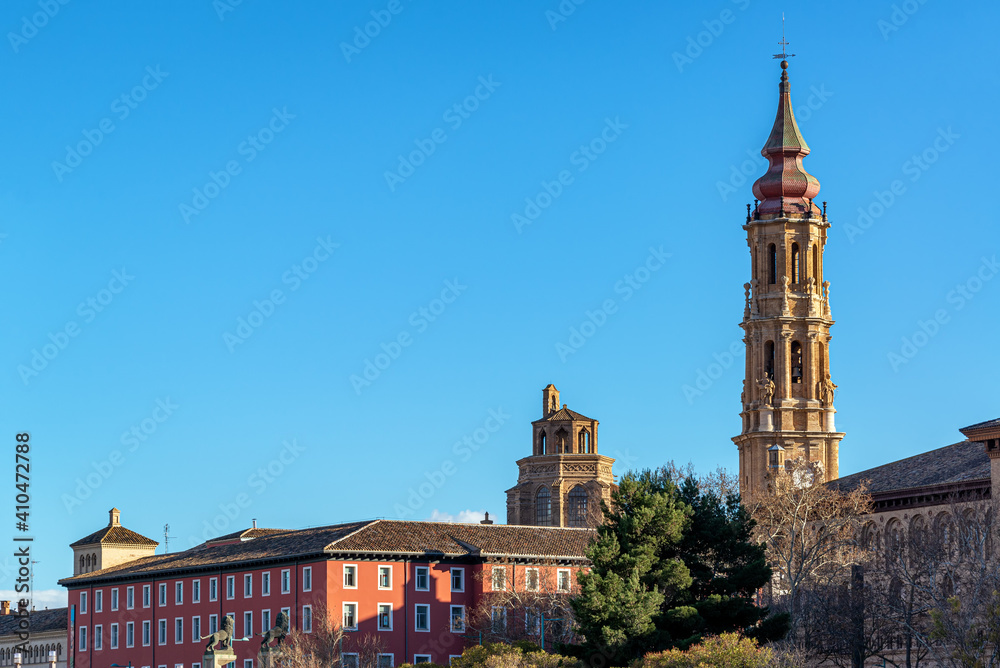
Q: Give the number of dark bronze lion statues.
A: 2